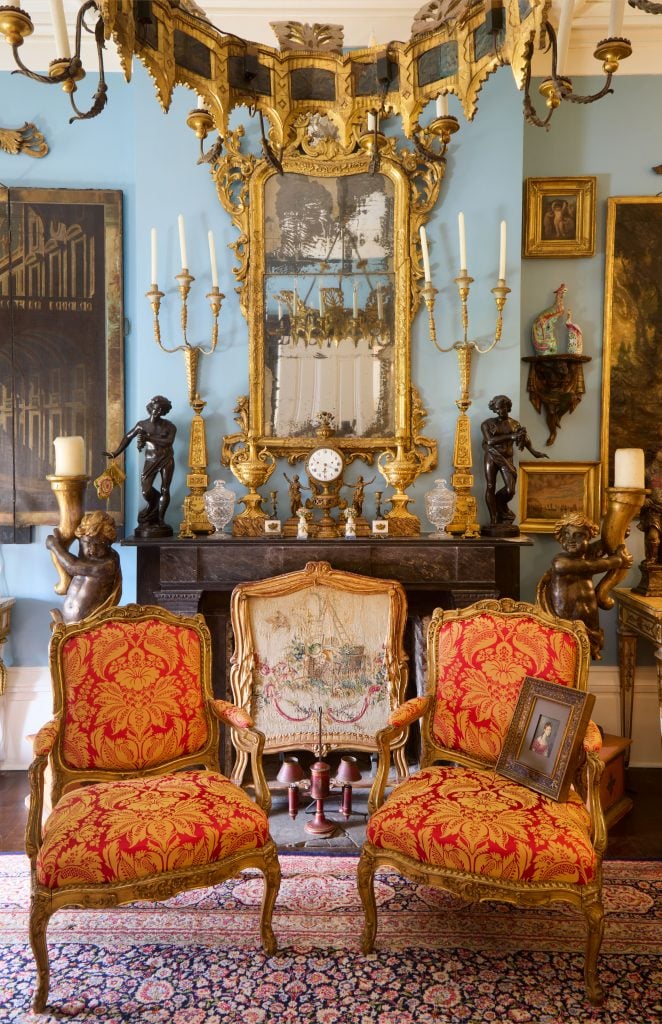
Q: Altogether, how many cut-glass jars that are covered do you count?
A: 2